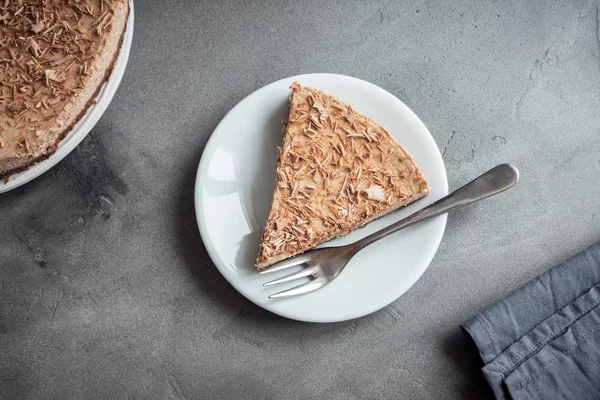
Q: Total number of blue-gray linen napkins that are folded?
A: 1